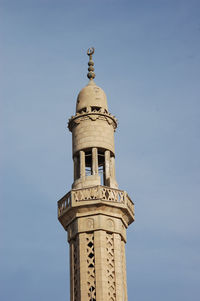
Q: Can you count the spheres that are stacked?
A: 3